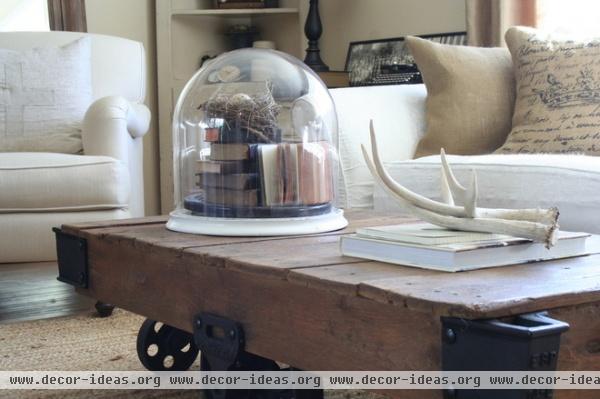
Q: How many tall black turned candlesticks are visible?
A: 1